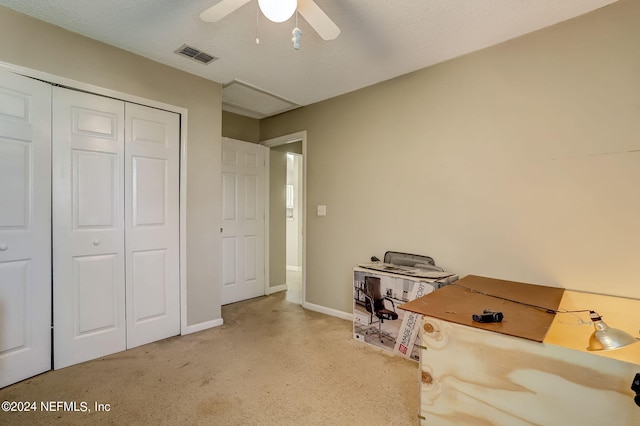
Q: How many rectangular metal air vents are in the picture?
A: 1